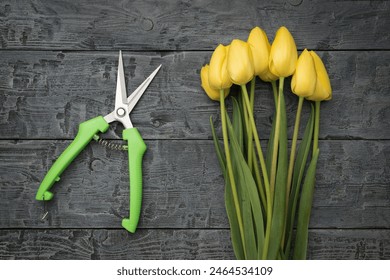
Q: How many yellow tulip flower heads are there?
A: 8